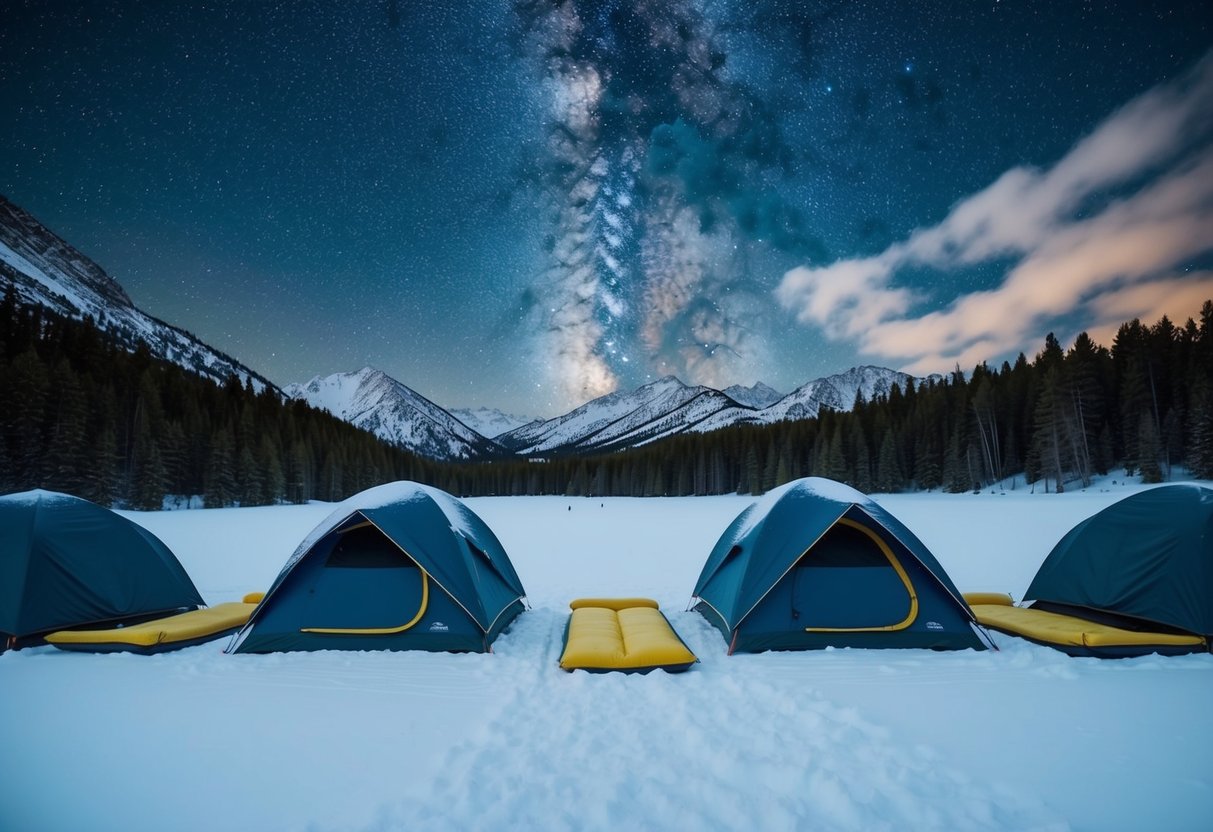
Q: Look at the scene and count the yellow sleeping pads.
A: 3